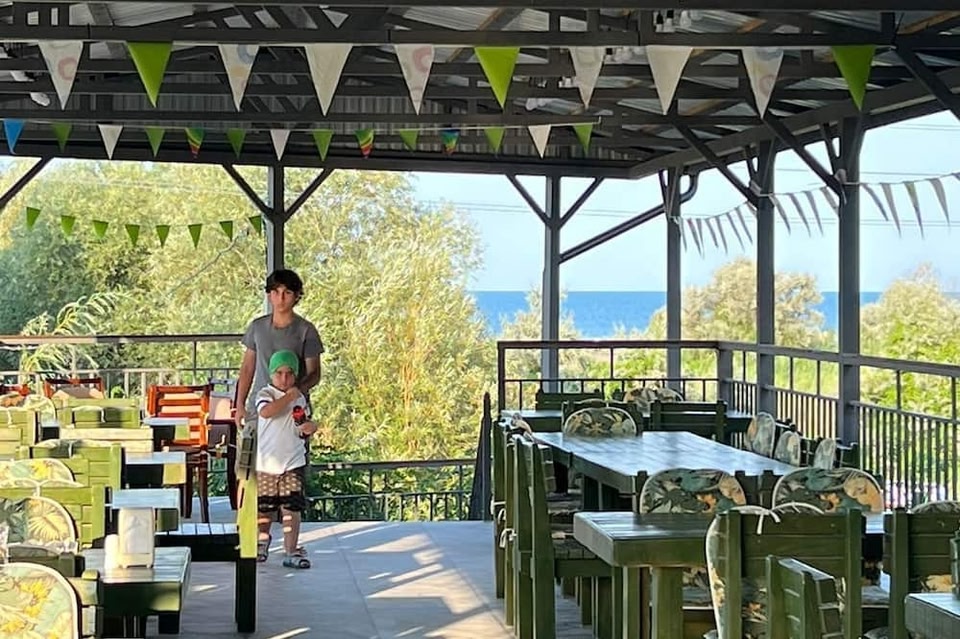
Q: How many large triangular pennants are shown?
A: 10